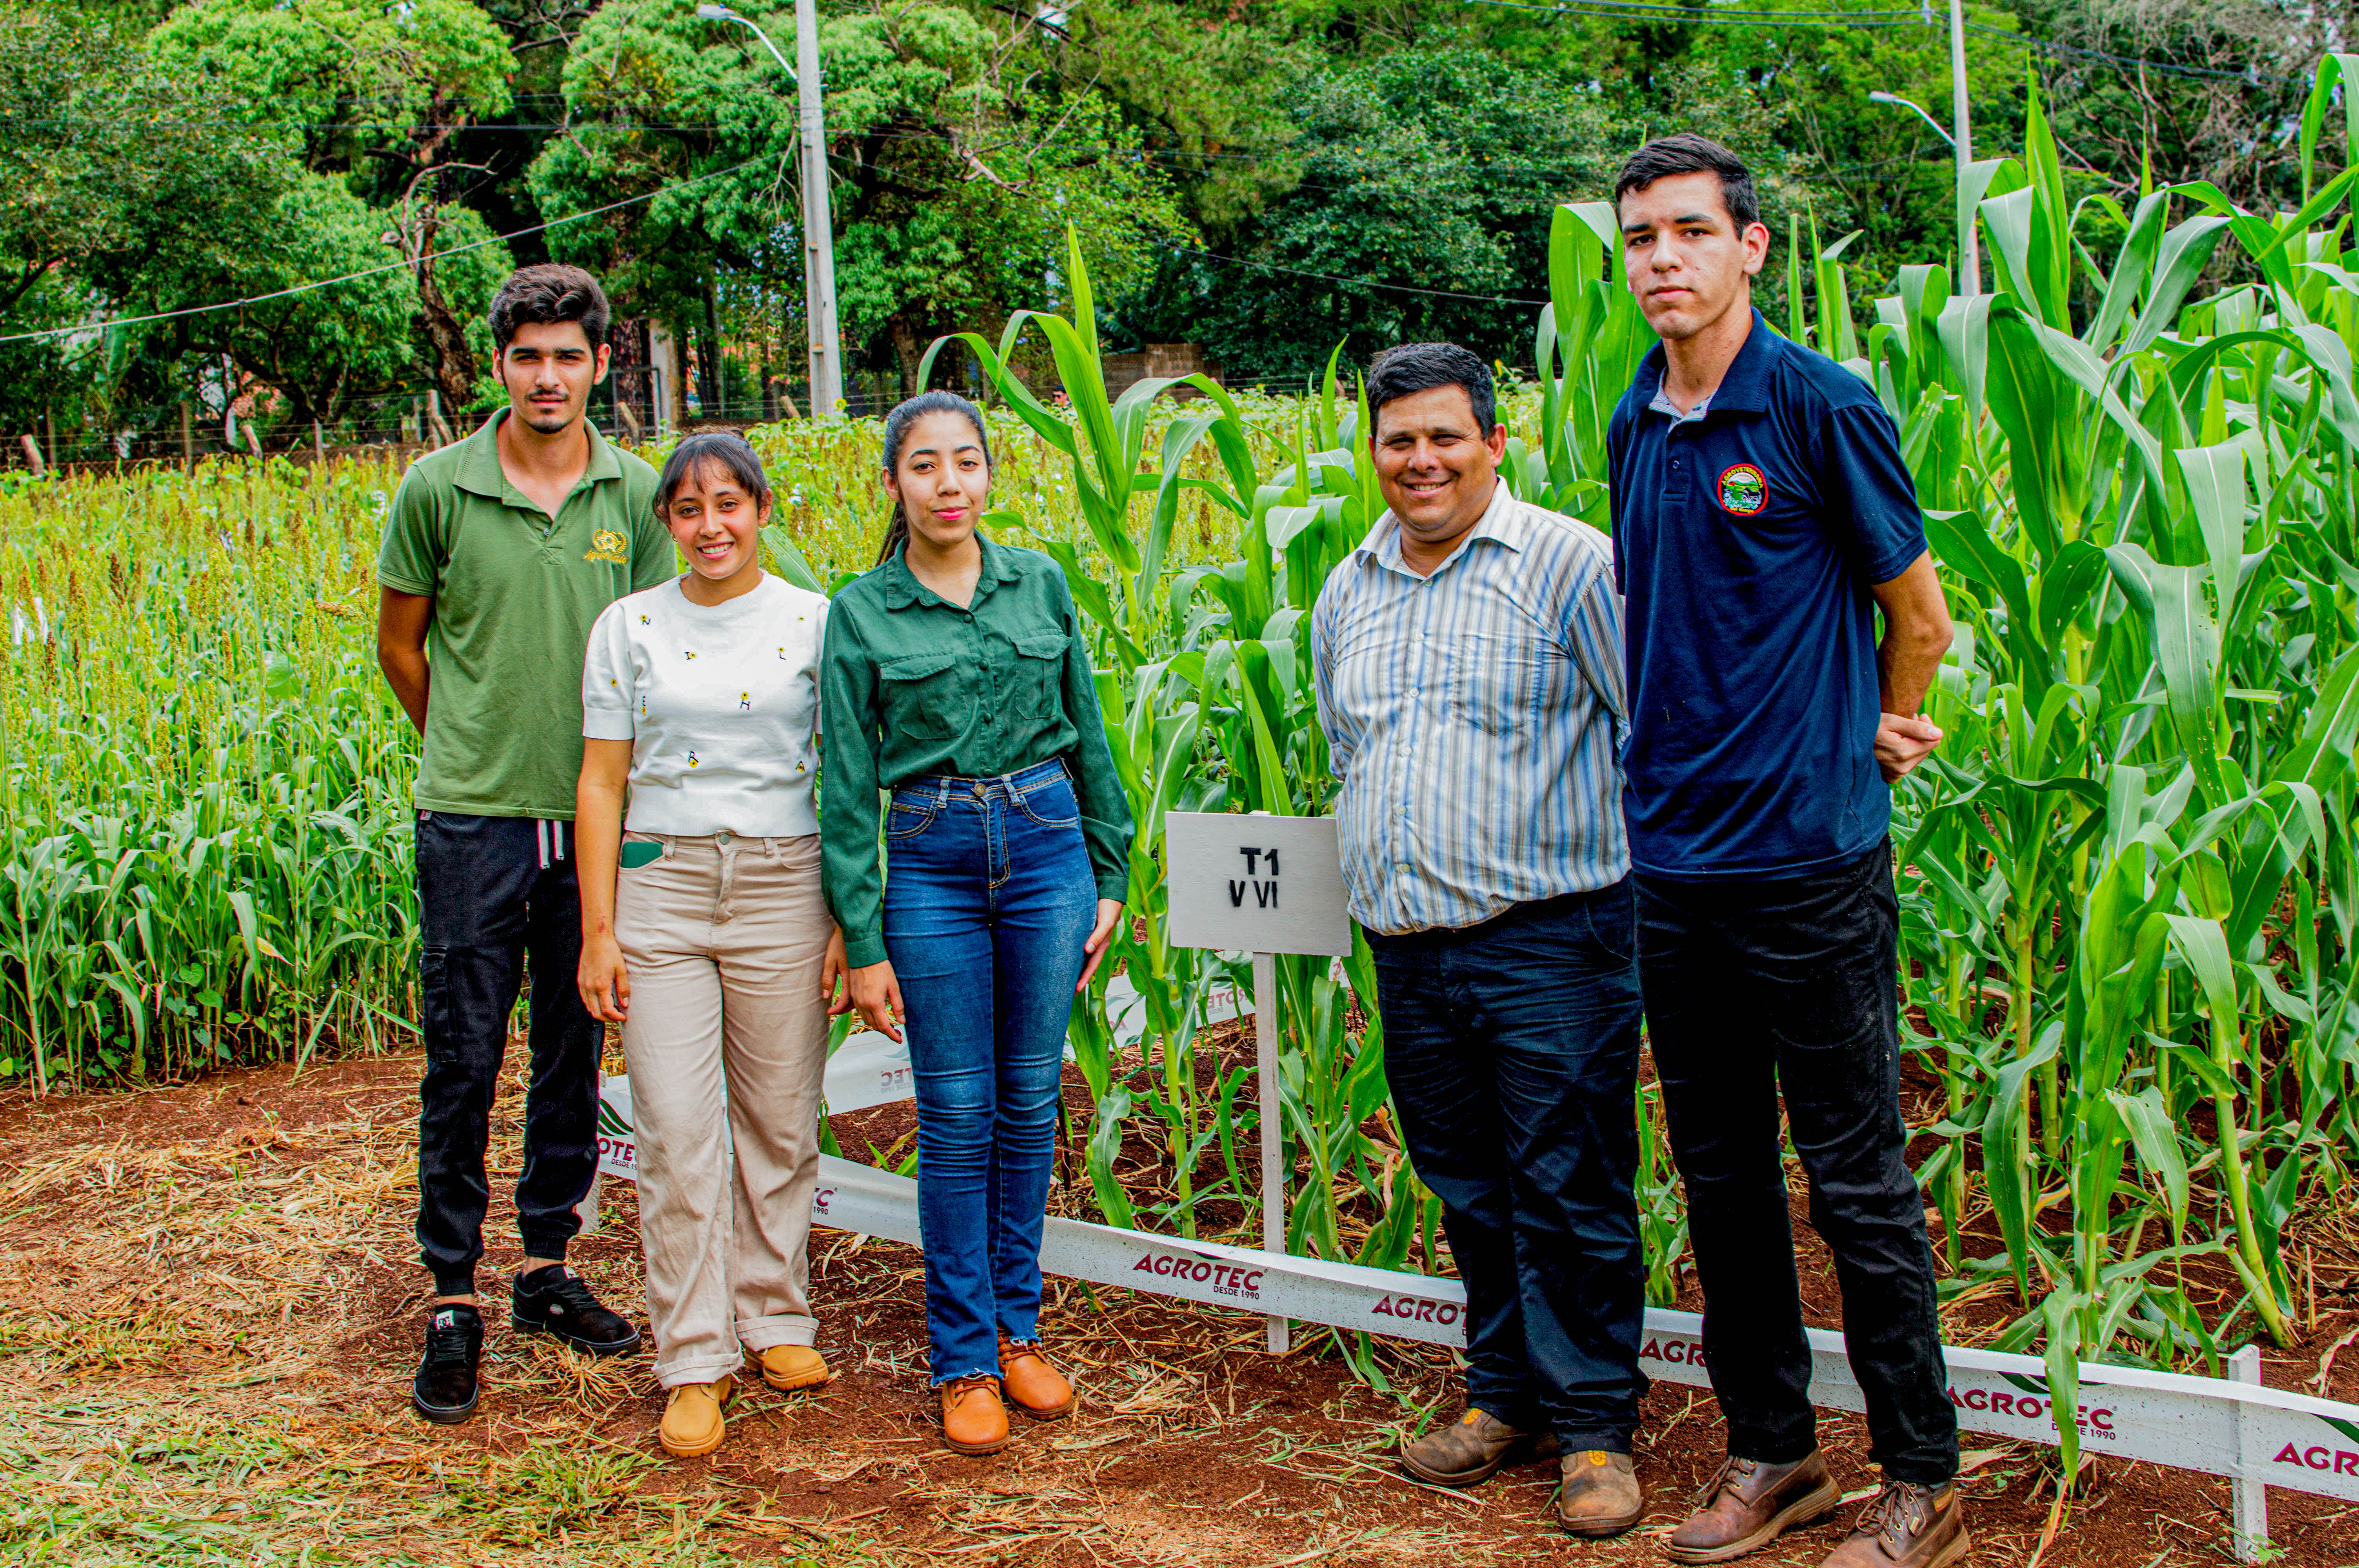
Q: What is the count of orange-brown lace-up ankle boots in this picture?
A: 2